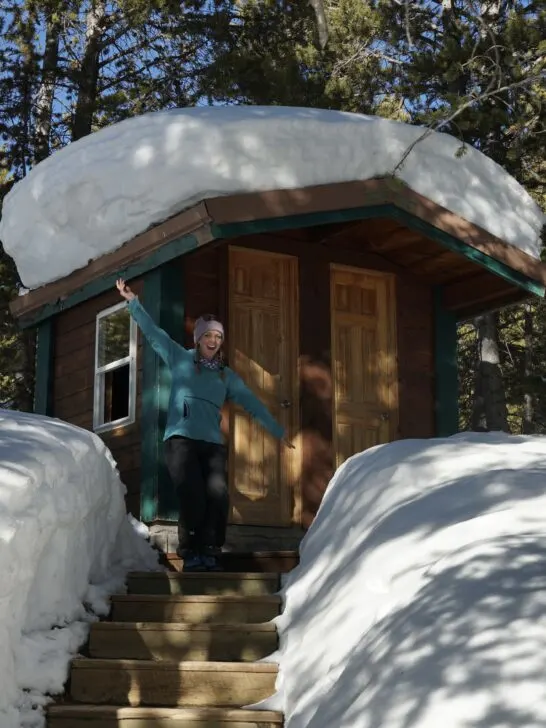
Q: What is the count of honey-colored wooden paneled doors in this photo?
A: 2